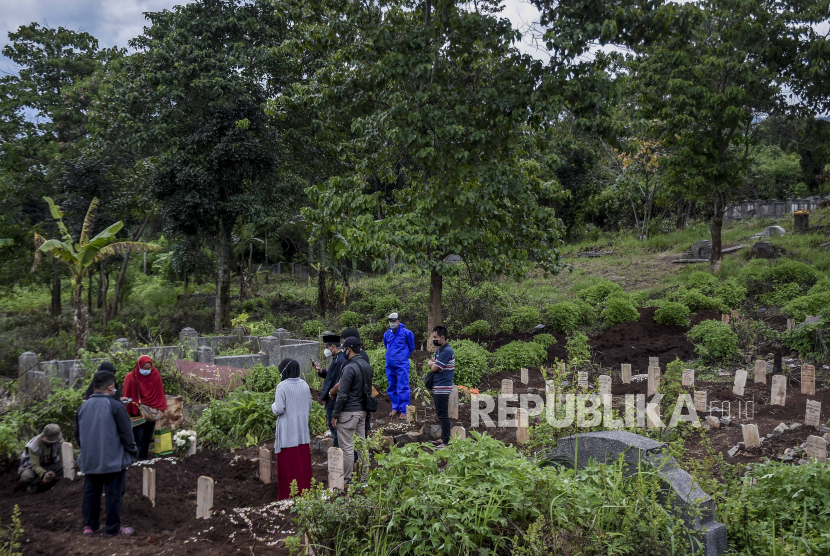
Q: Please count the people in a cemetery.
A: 10